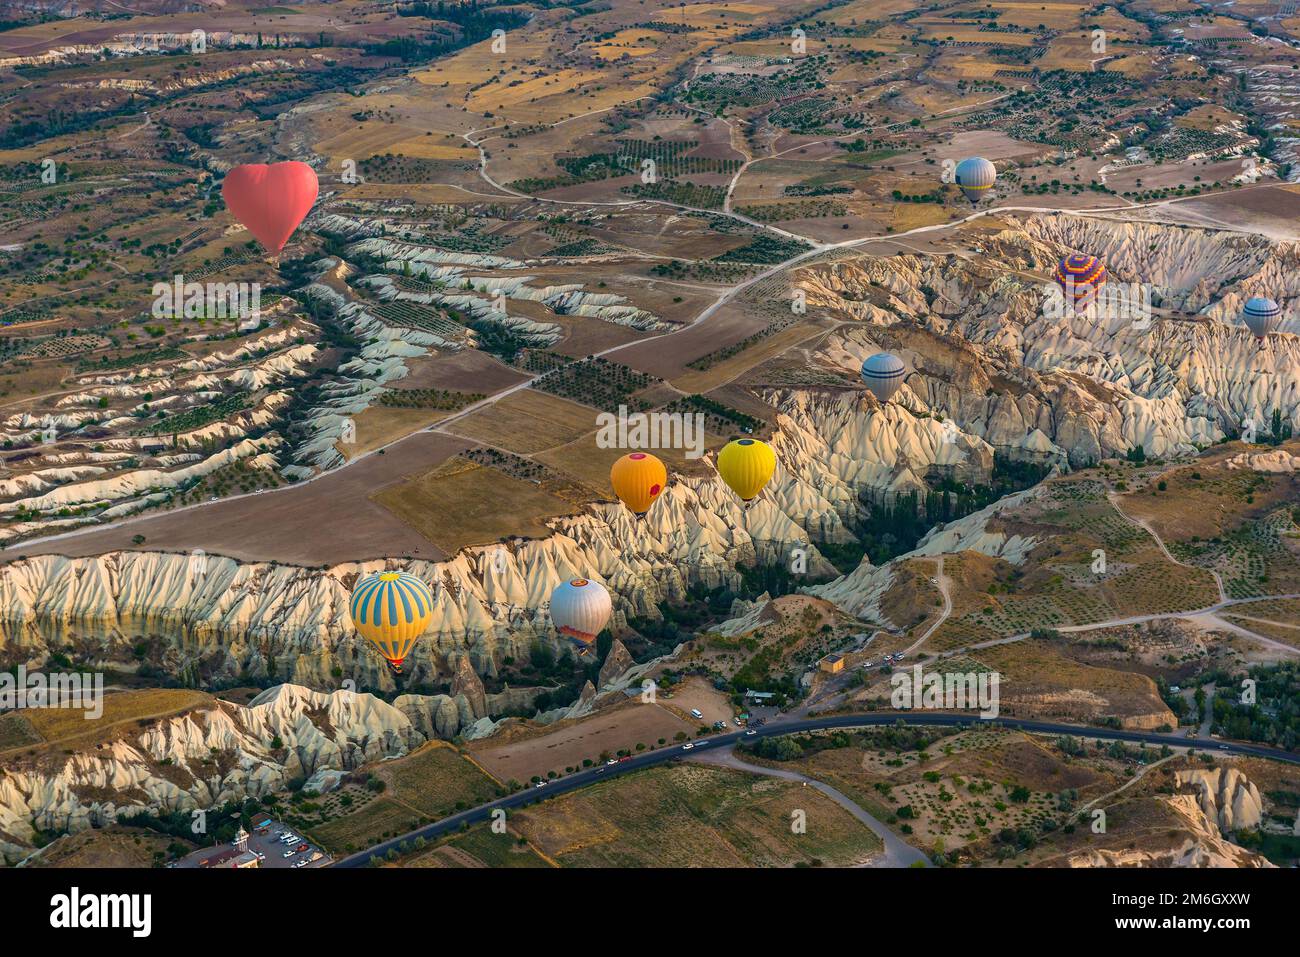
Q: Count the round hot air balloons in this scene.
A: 8